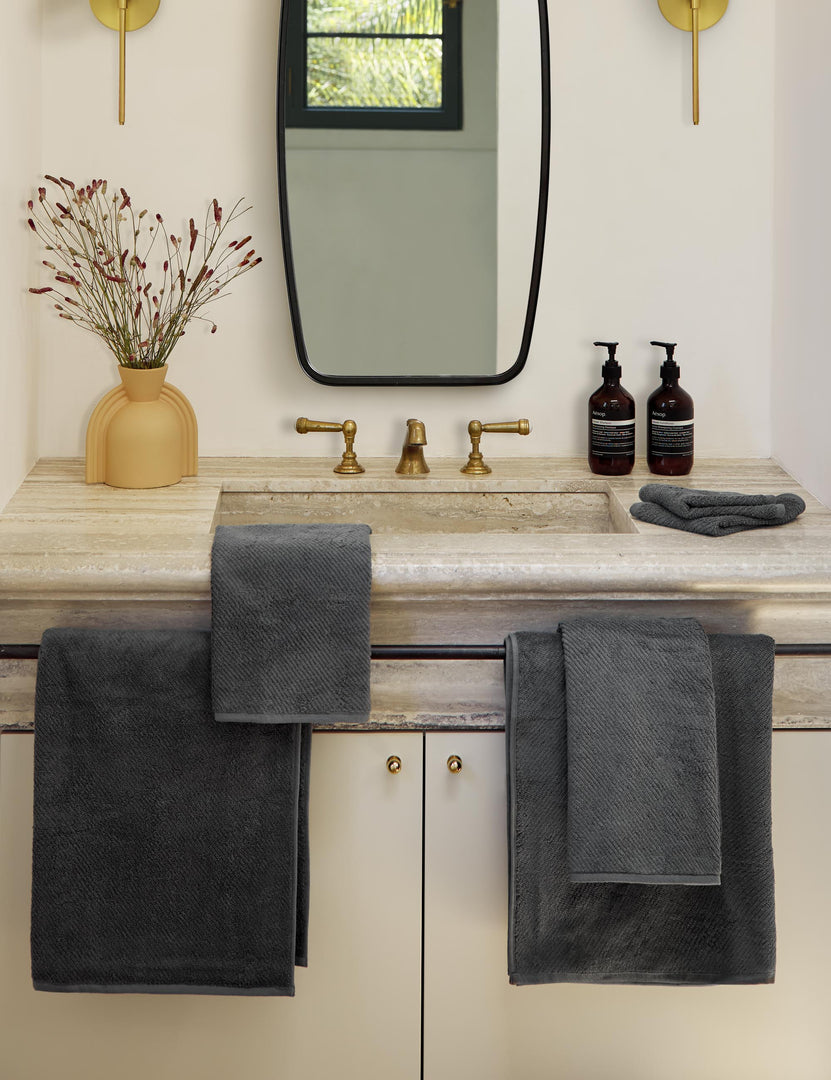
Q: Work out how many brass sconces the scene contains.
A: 2